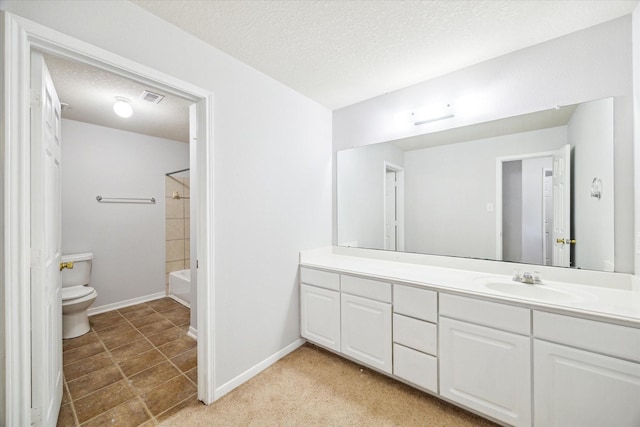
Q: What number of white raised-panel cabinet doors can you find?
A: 4